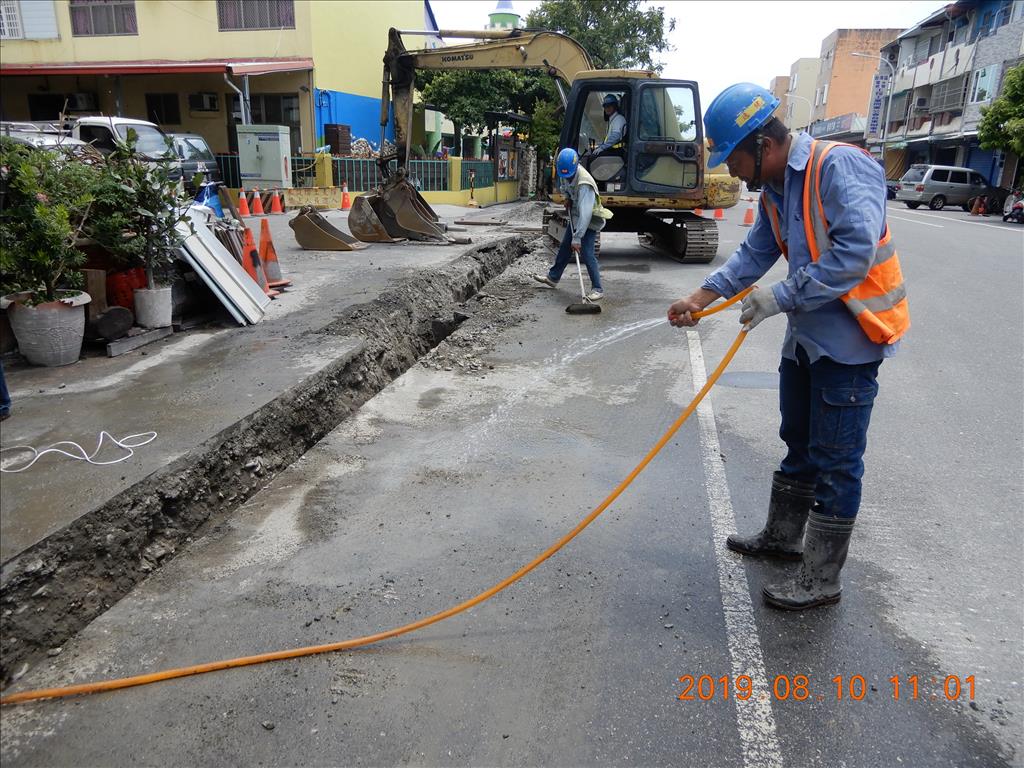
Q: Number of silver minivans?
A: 1